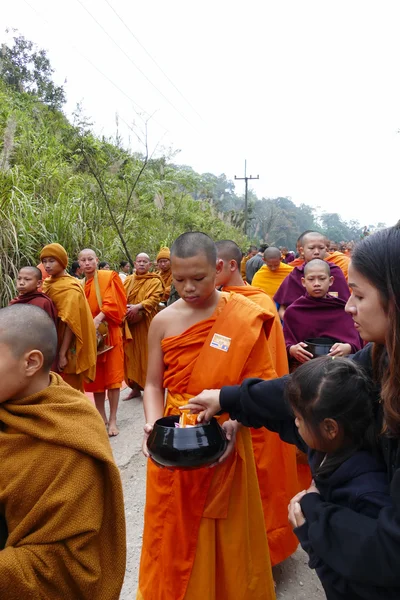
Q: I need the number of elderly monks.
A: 1